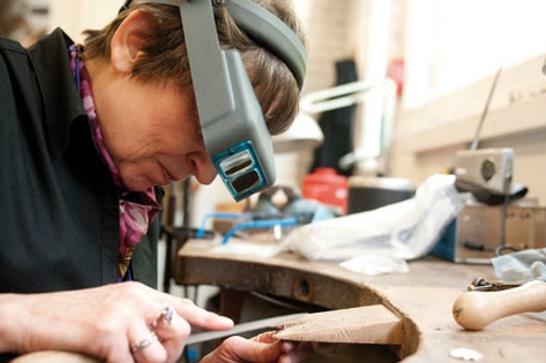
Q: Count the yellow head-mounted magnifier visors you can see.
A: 0